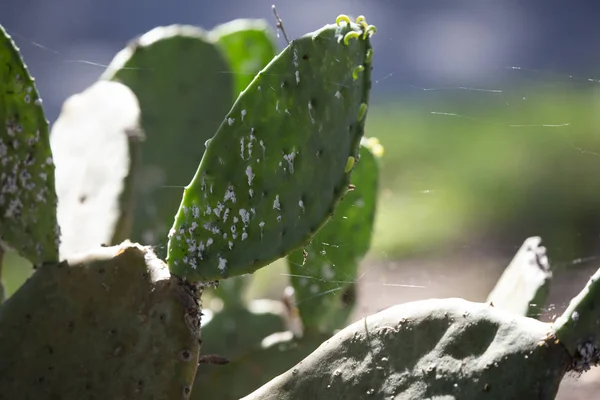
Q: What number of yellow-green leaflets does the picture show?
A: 8